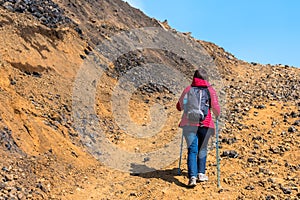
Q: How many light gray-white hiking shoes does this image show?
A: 2